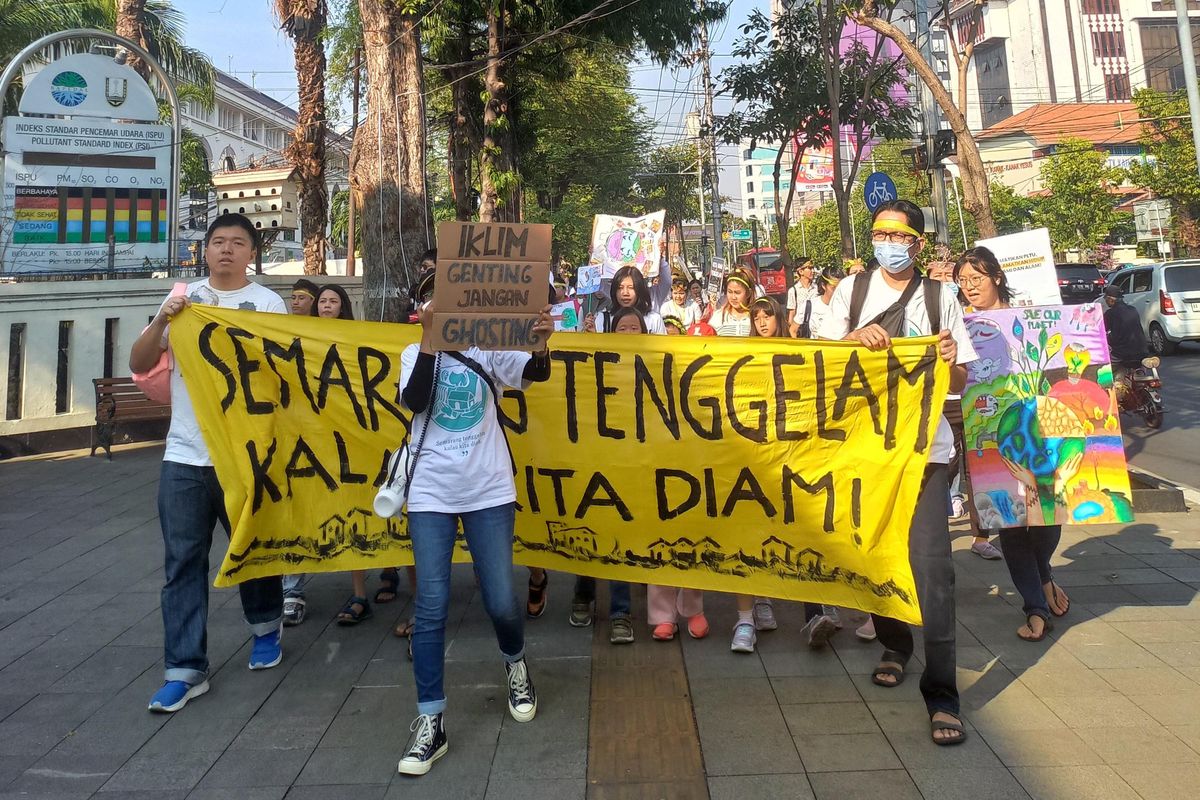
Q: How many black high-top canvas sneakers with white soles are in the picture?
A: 2